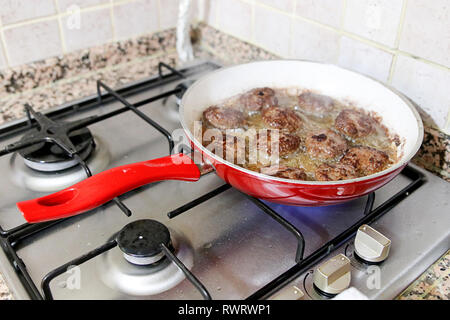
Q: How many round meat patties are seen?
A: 11